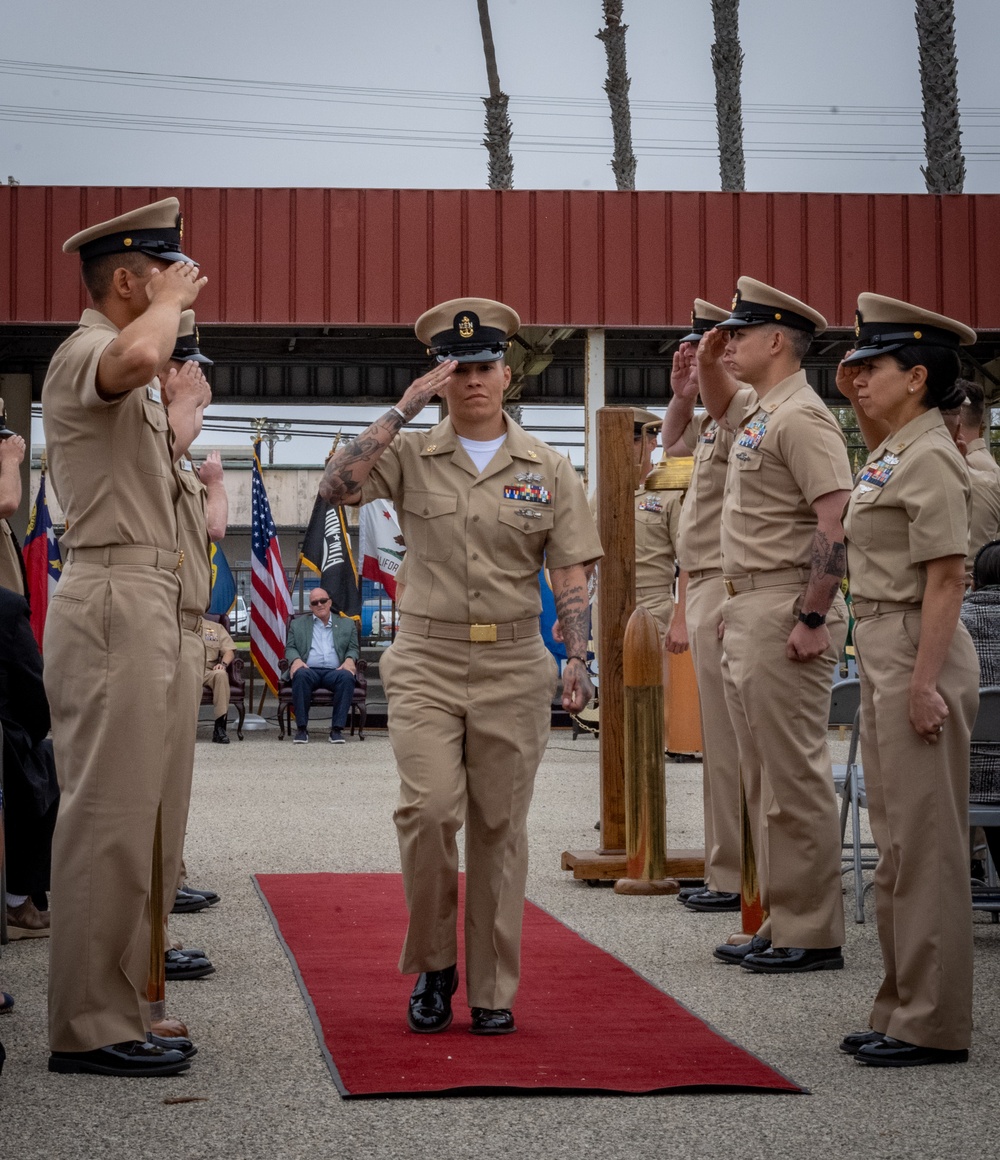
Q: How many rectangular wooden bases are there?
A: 1